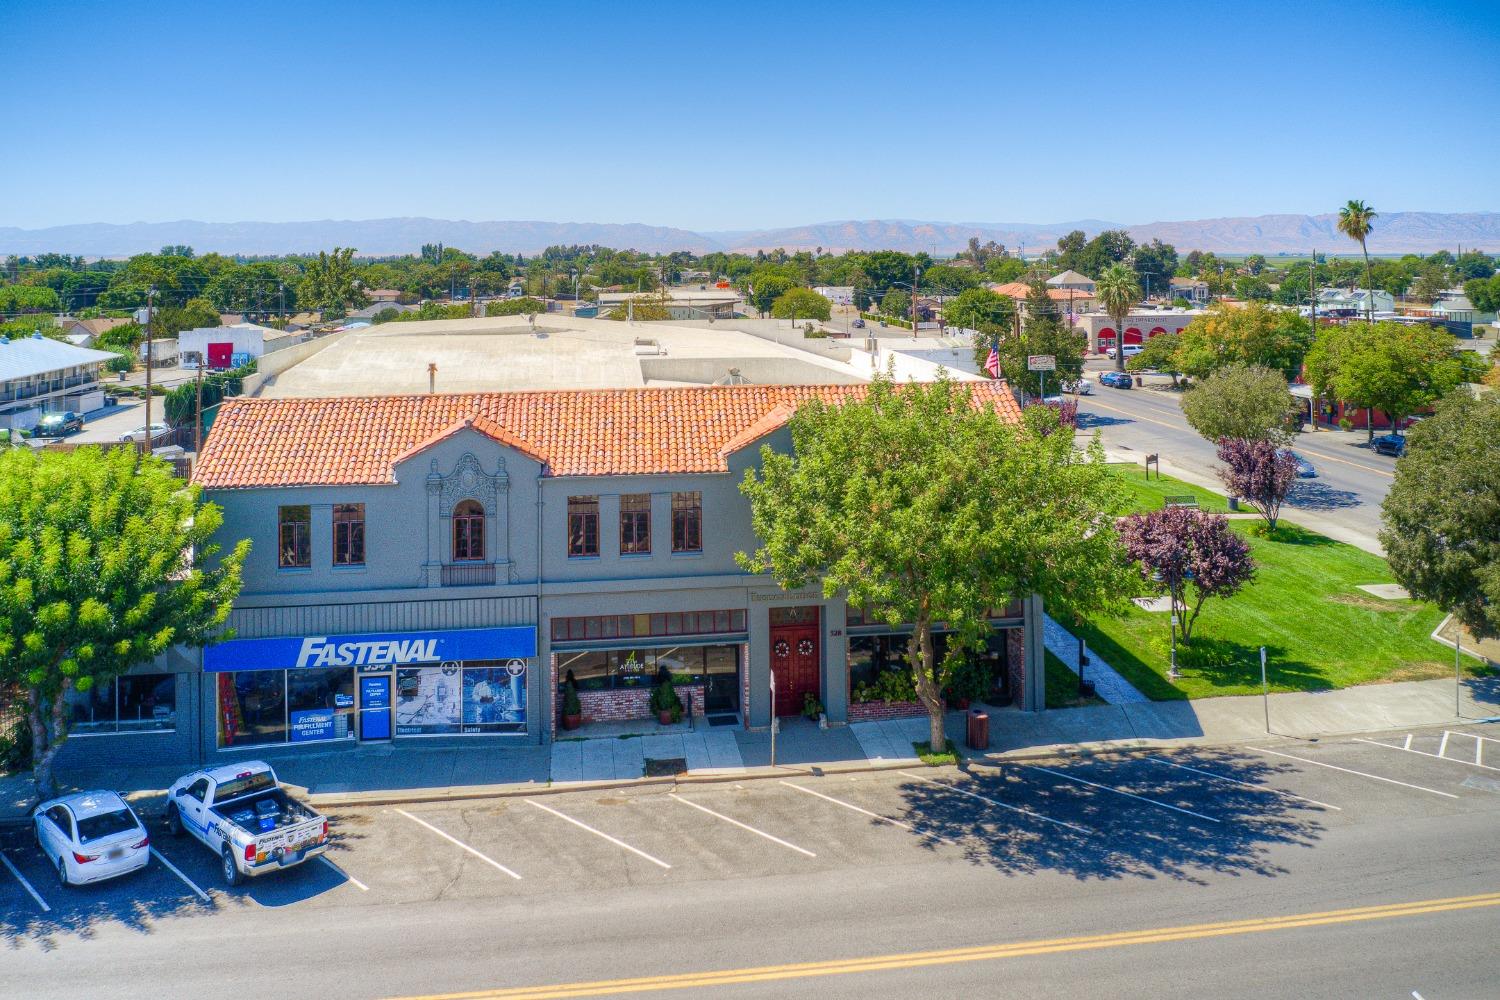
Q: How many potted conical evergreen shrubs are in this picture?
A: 2